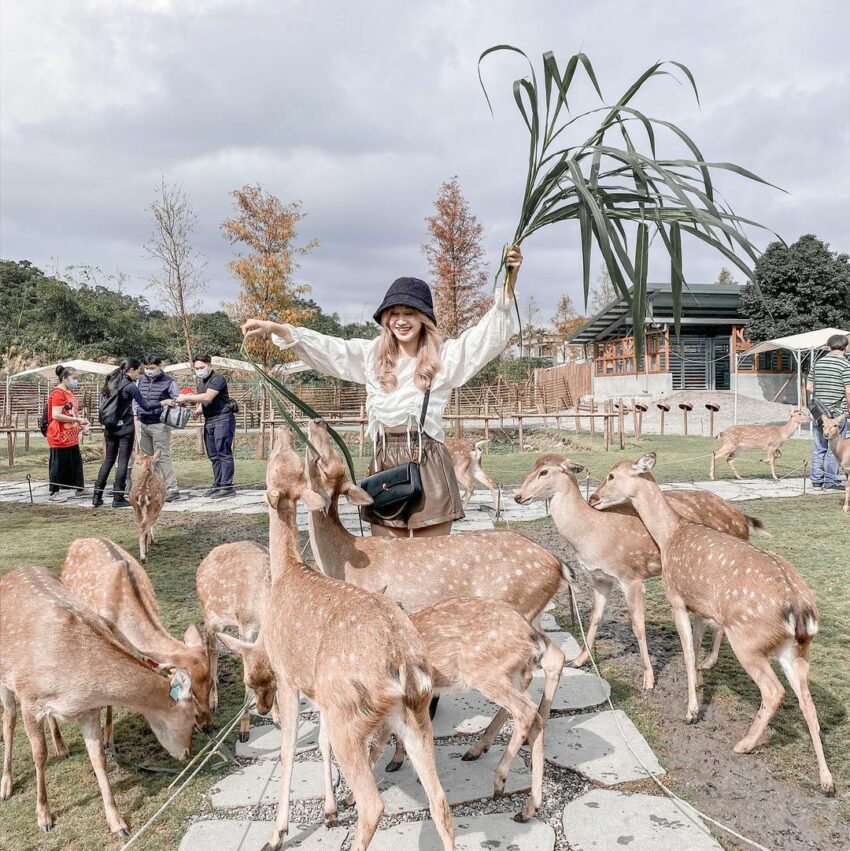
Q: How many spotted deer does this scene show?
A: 12